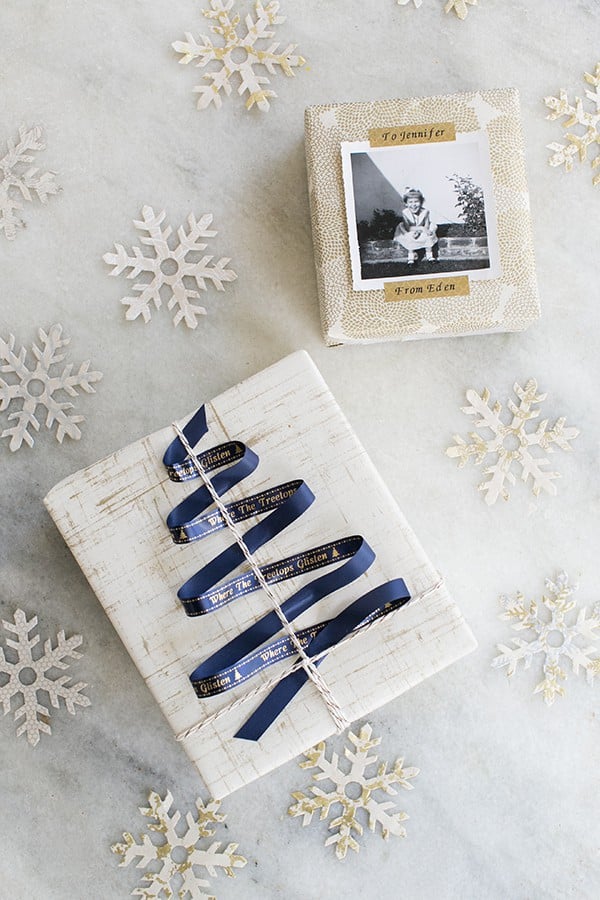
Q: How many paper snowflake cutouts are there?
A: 11